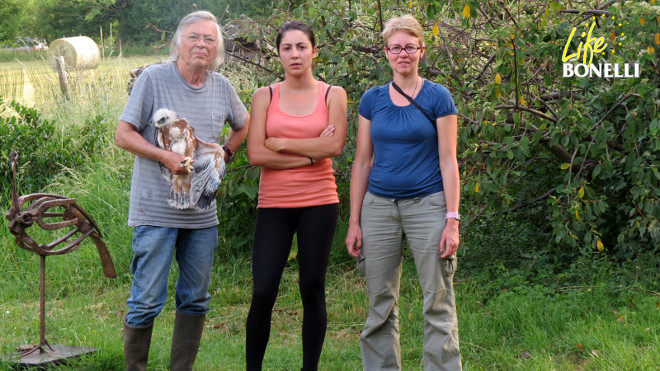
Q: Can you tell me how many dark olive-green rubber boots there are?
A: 2